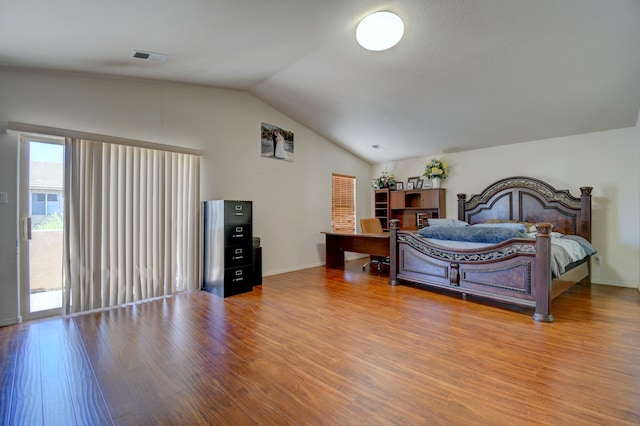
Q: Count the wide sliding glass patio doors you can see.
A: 1